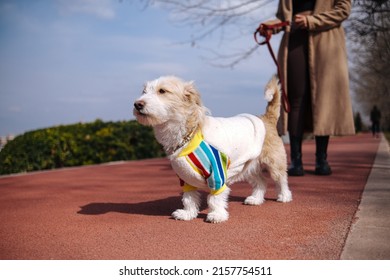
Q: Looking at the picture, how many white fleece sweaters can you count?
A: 1